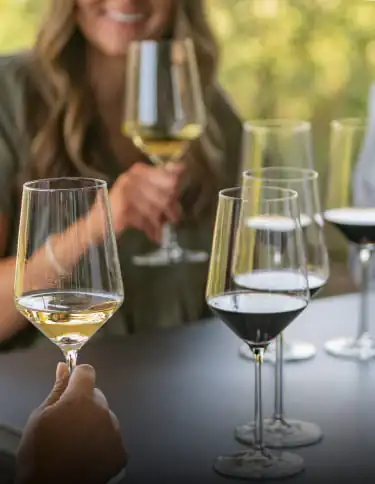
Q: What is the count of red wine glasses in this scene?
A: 4